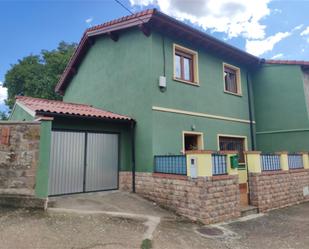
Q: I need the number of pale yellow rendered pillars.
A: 5